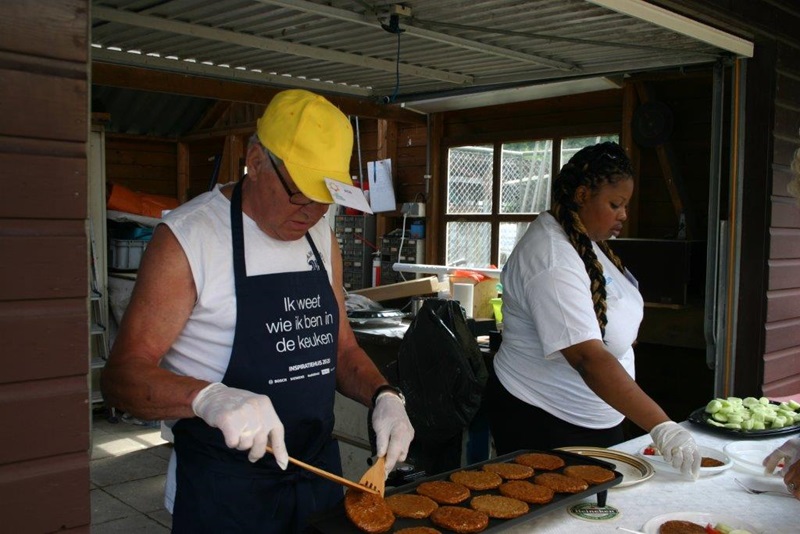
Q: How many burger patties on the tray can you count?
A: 12